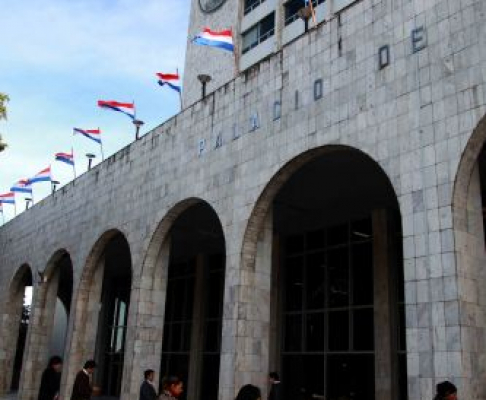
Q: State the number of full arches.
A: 5